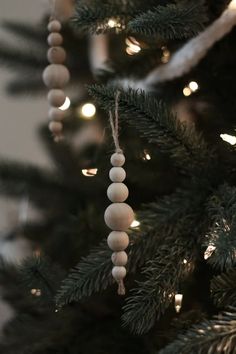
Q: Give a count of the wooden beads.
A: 14